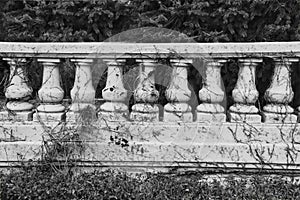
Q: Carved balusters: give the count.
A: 9